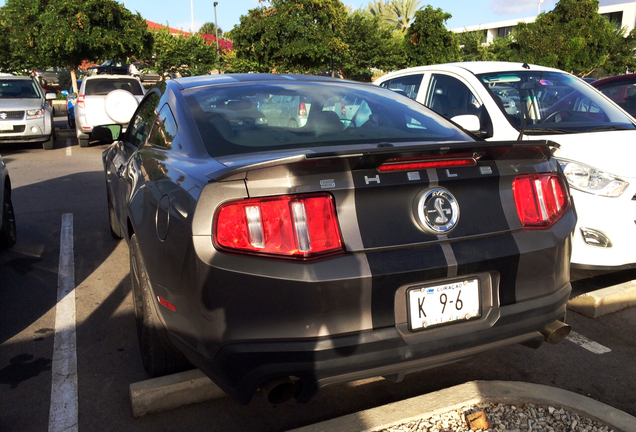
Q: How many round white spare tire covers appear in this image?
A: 1